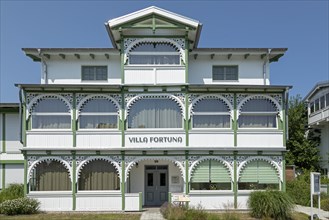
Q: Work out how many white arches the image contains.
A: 11